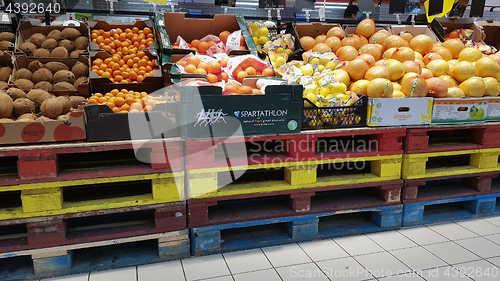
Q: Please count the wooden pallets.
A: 12